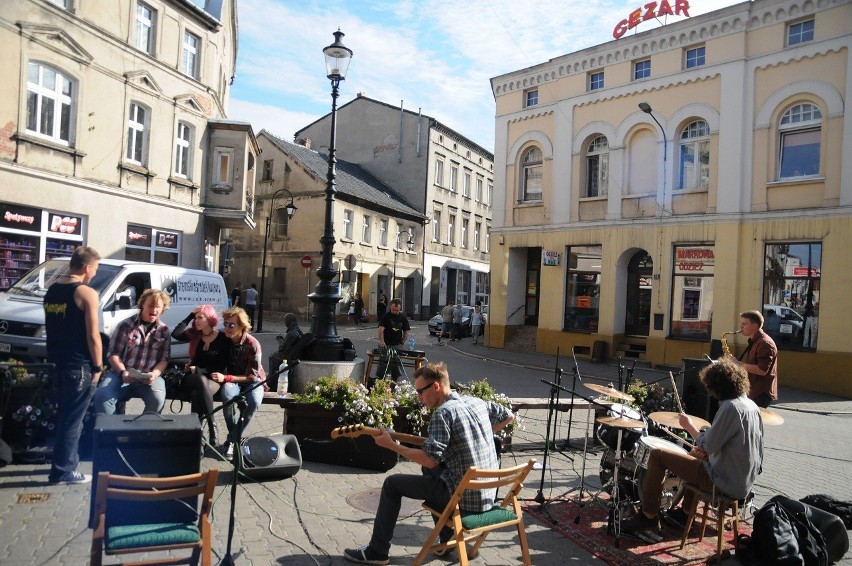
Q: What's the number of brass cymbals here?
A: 4